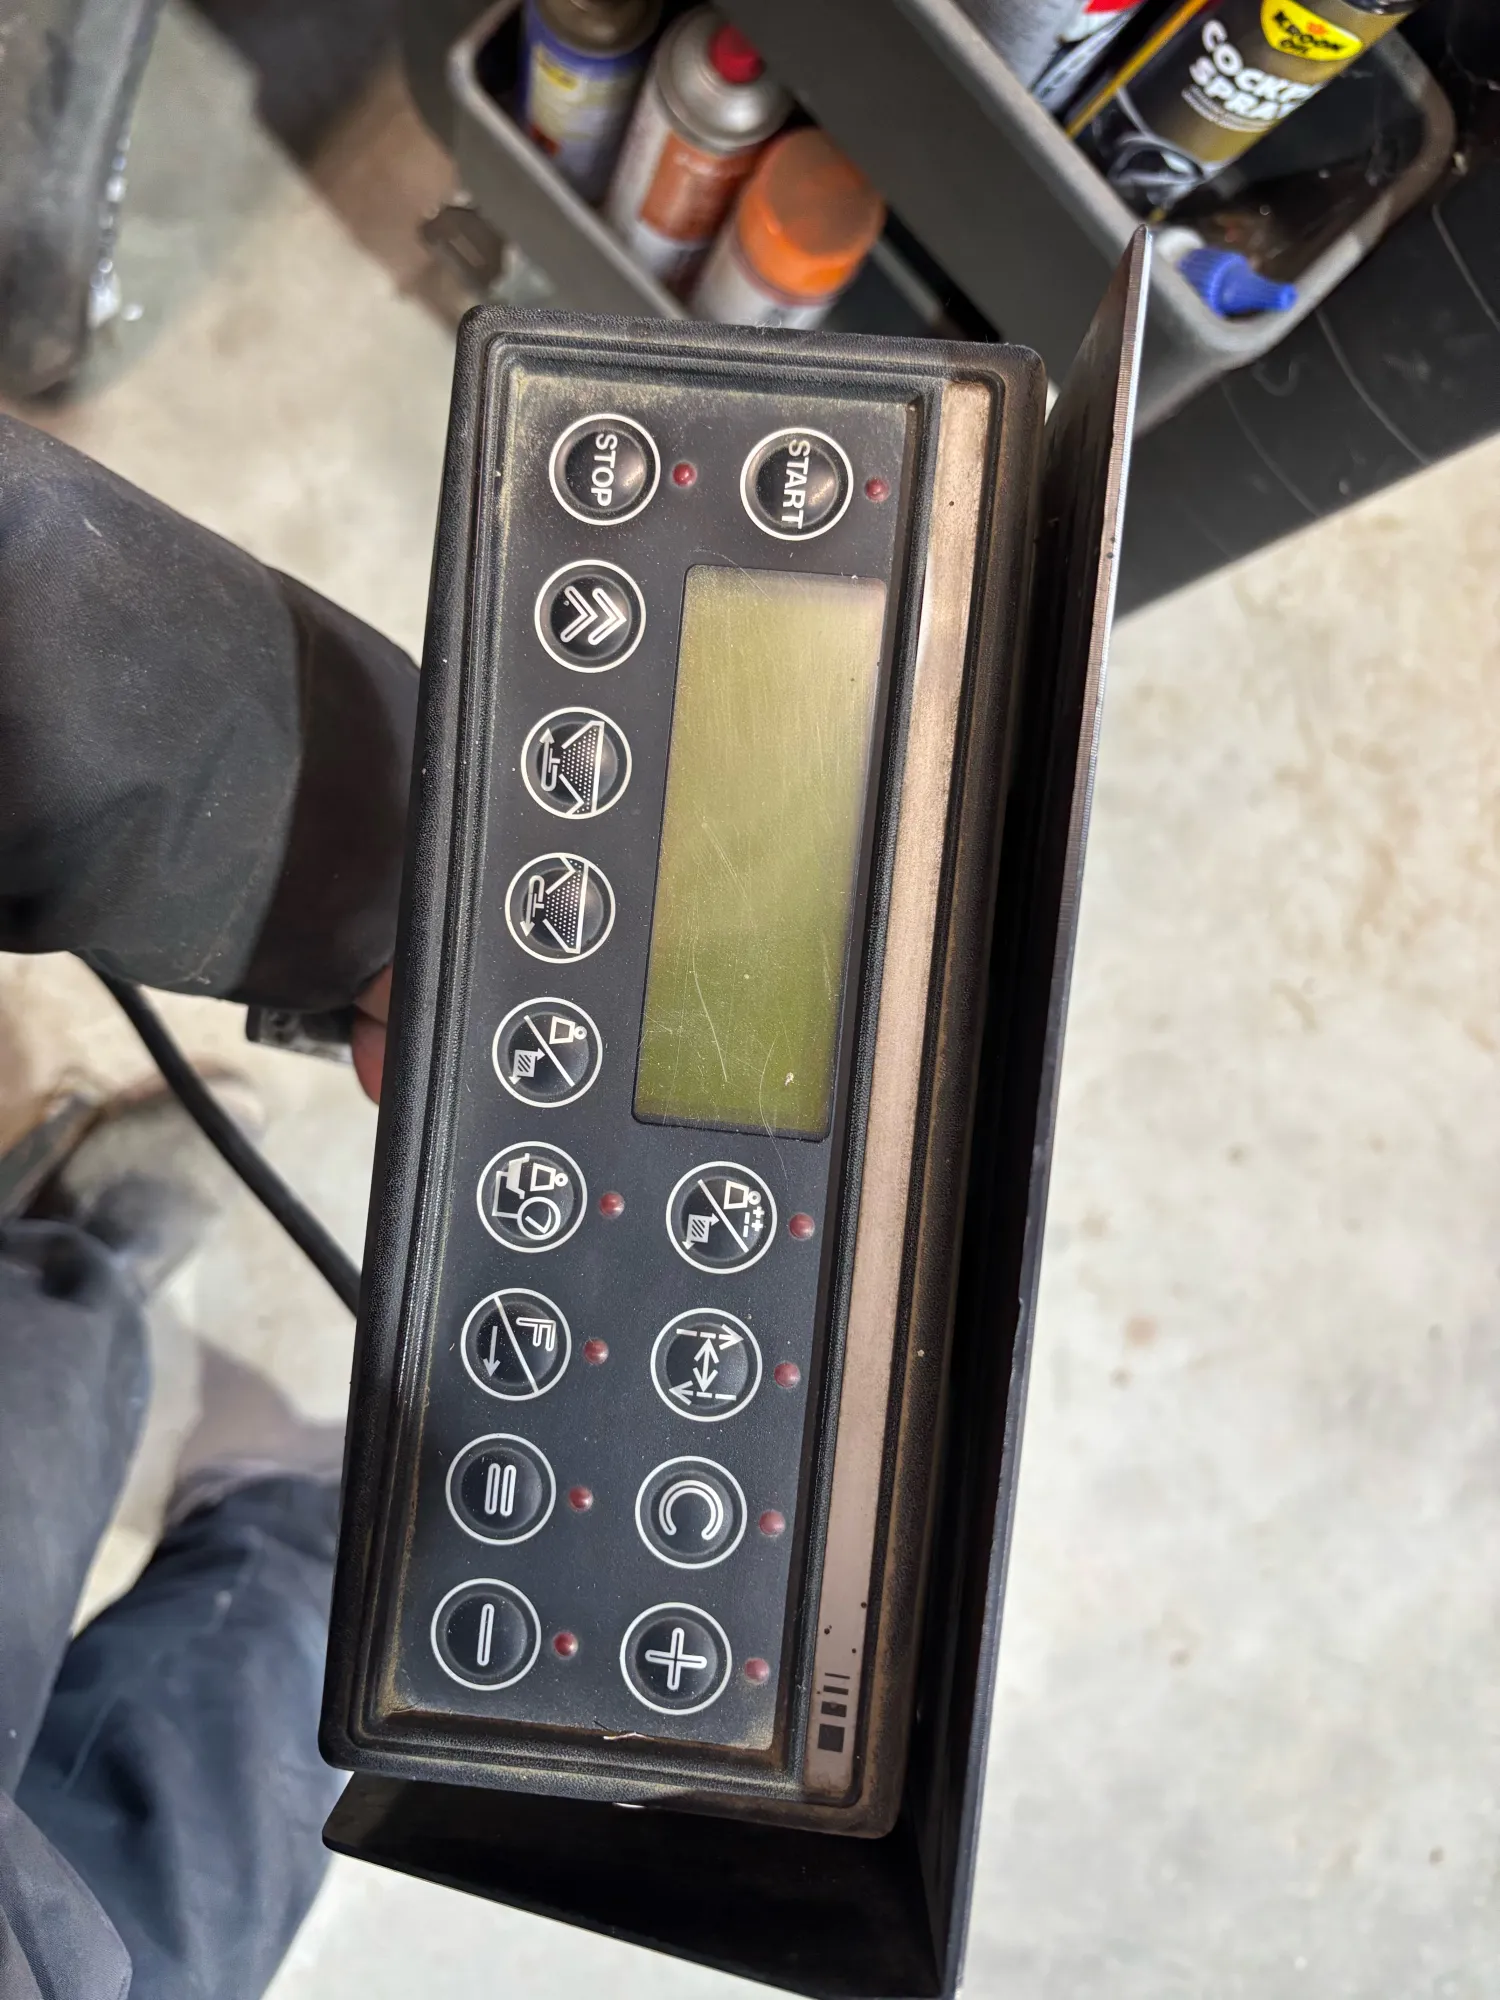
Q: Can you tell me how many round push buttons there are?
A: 14